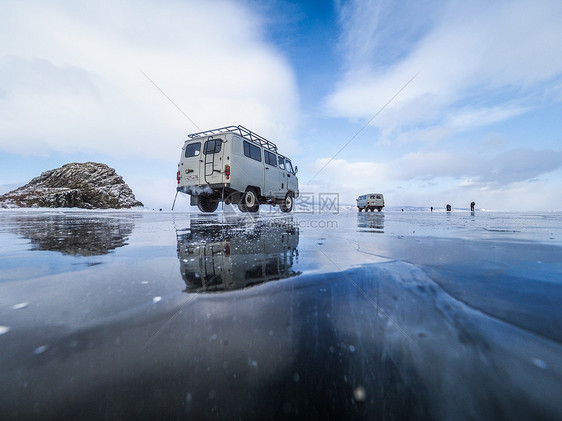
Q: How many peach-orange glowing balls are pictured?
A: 0